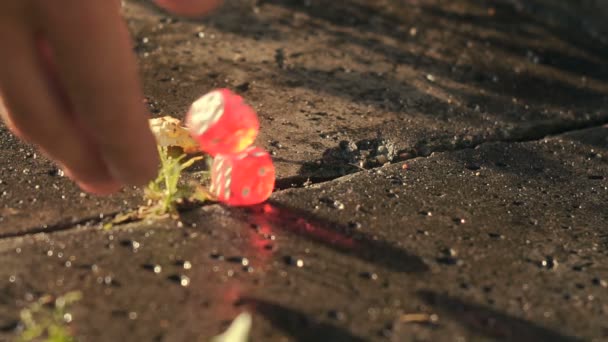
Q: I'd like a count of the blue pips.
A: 0